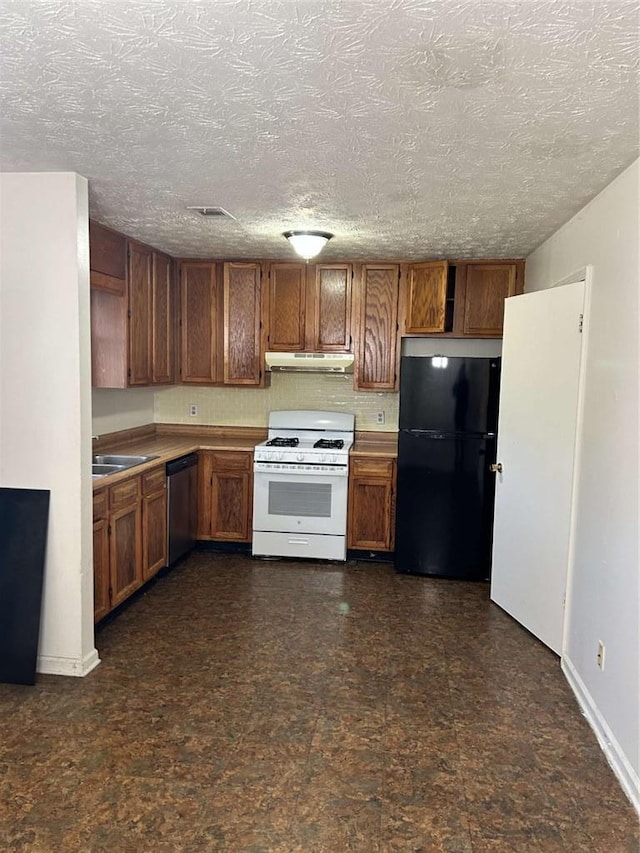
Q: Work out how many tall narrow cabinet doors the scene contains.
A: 5